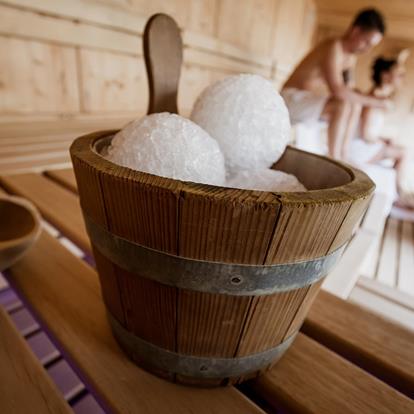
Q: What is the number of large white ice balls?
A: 3